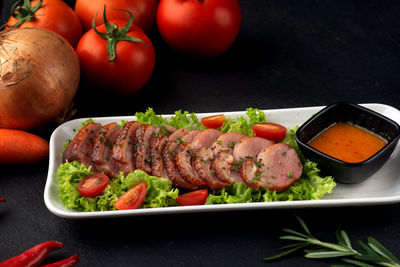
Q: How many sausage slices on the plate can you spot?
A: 10